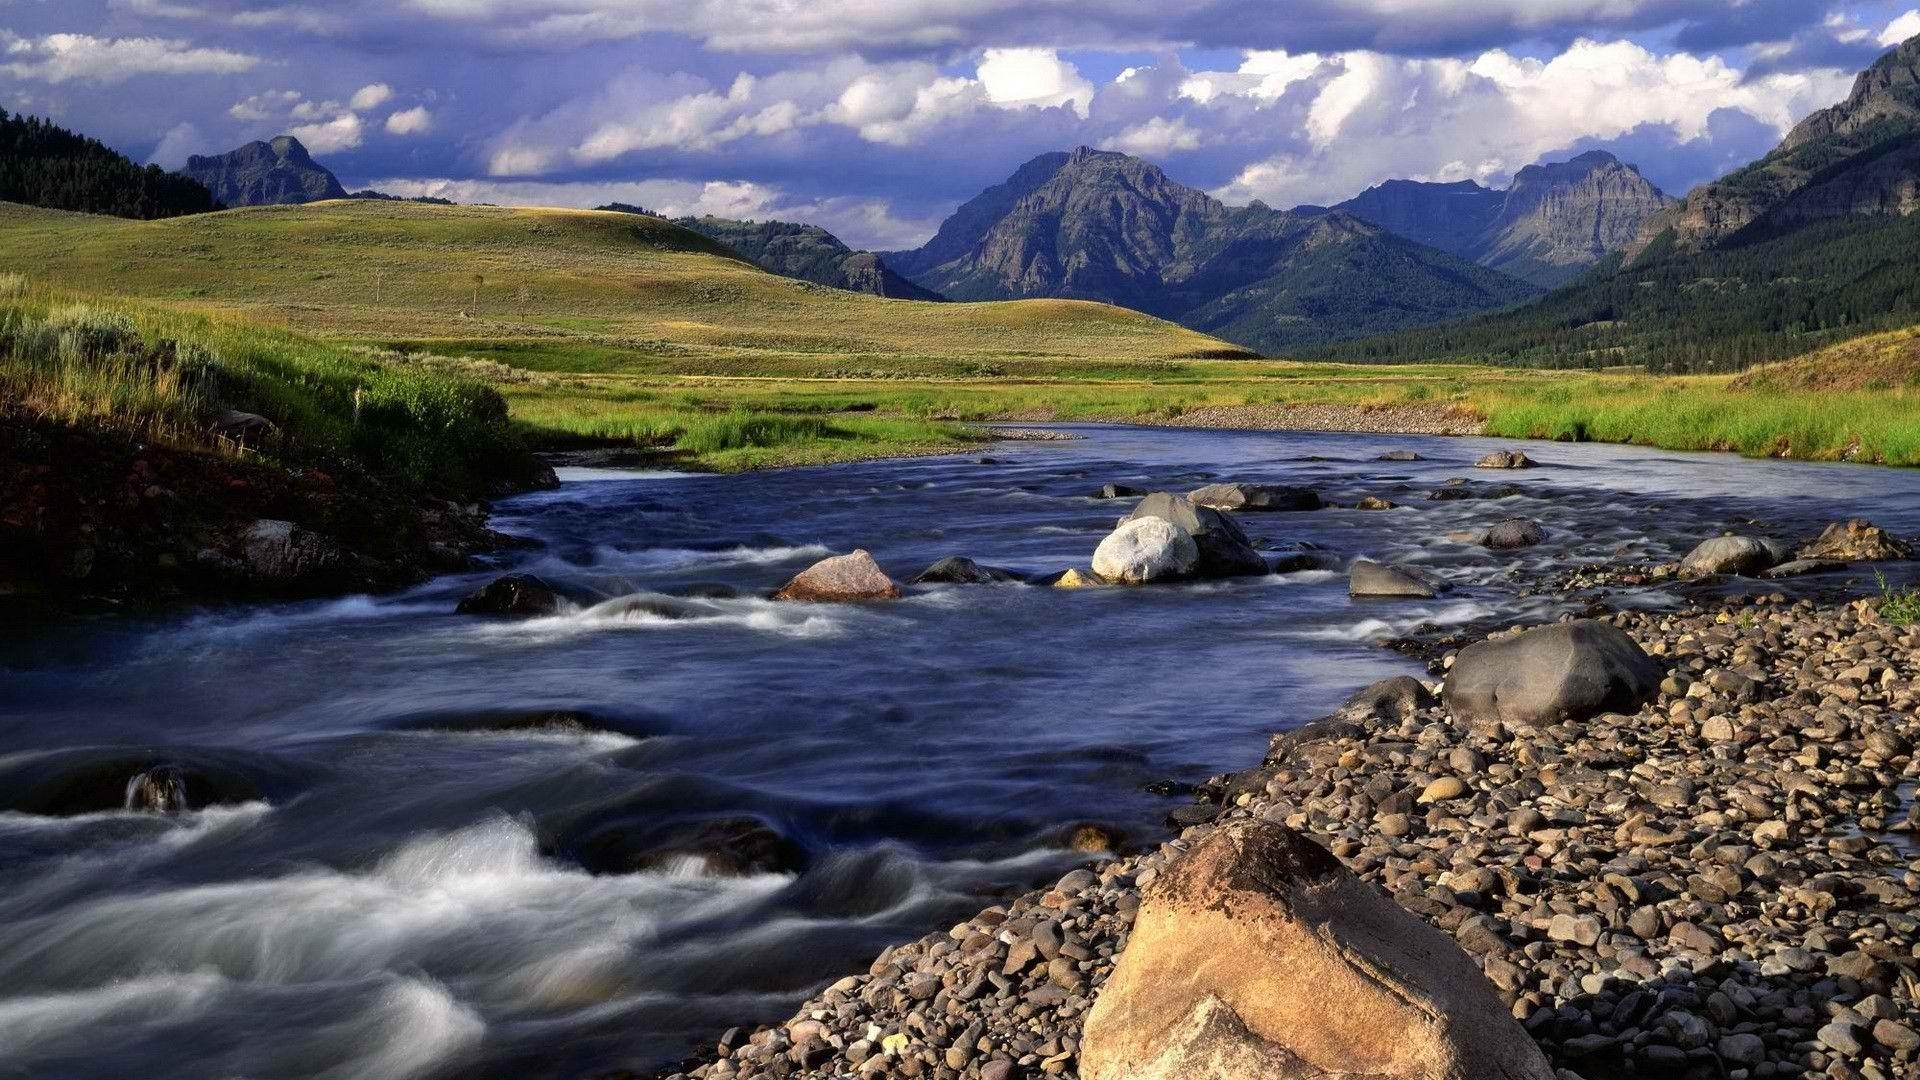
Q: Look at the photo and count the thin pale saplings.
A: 3